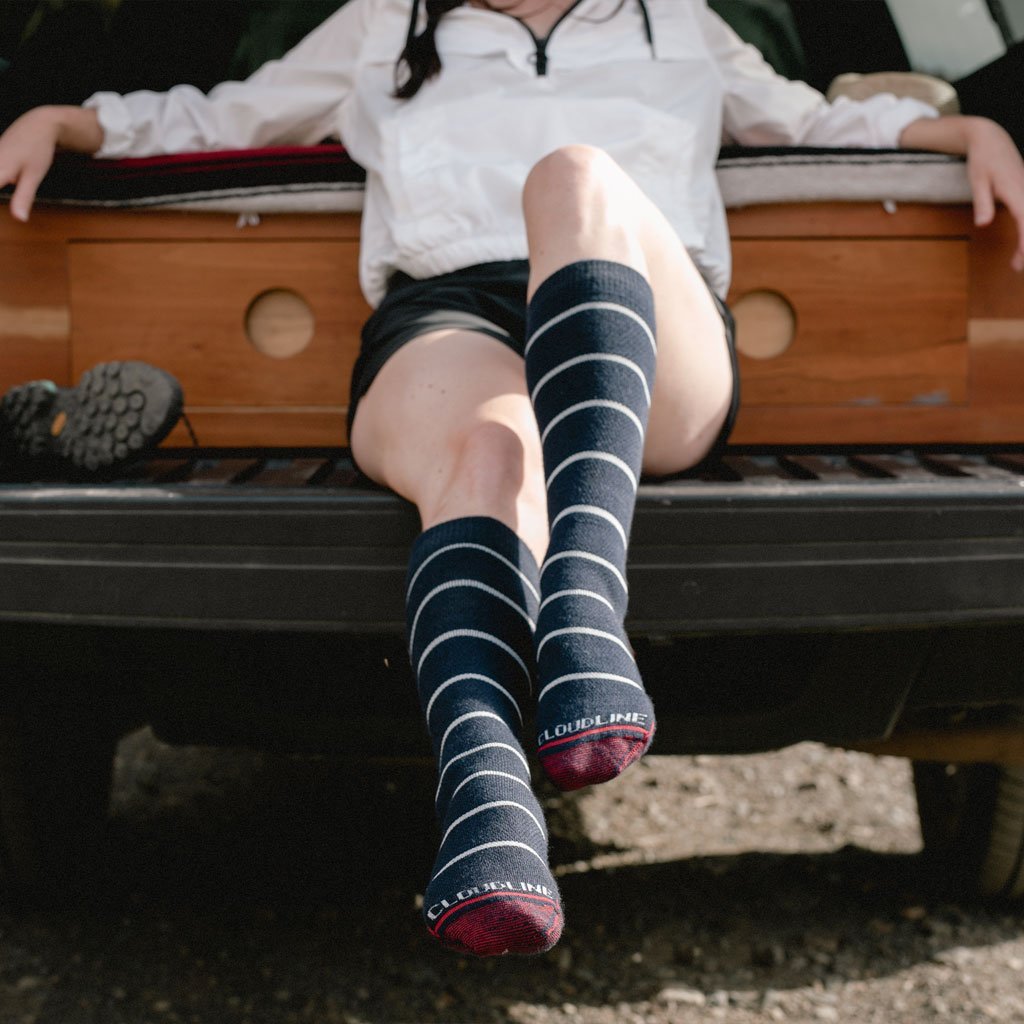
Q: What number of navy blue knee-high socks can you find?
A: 2